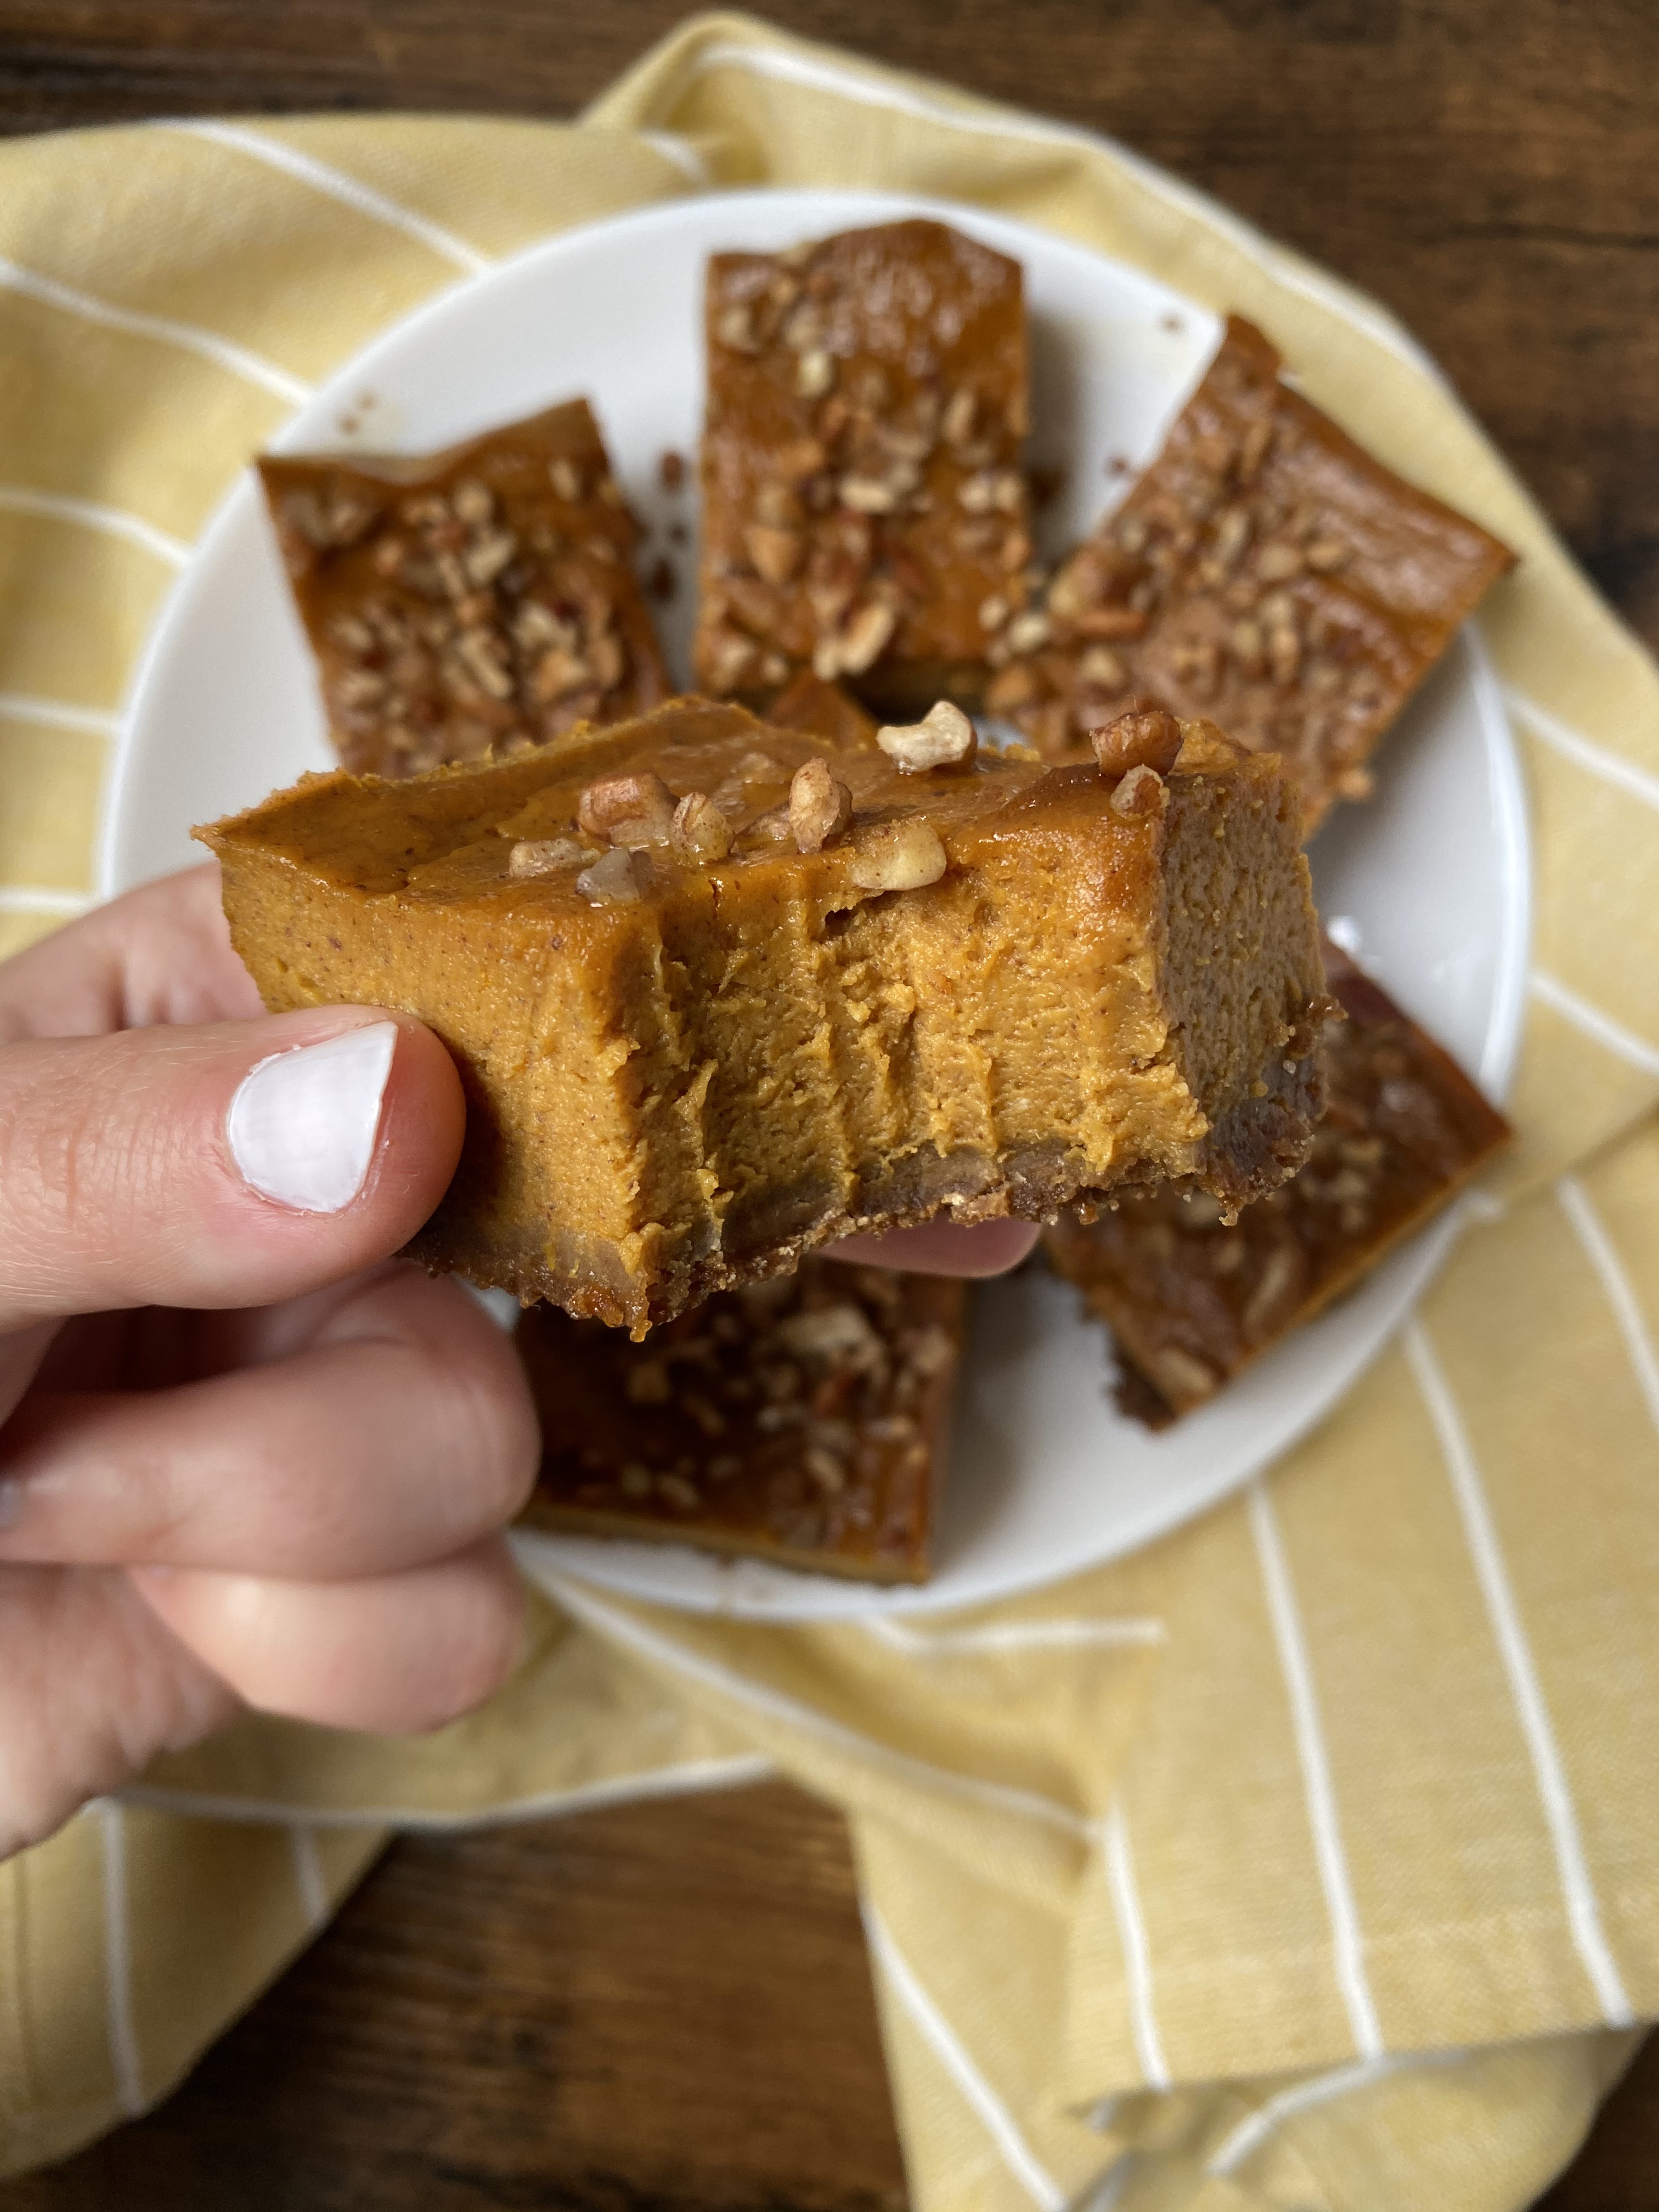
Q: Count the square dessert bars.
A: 6